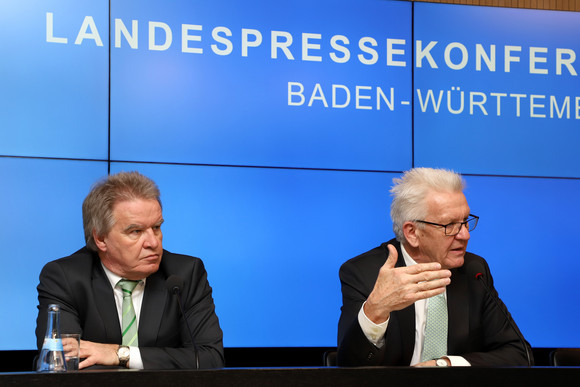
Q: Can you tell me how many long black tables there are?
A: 1